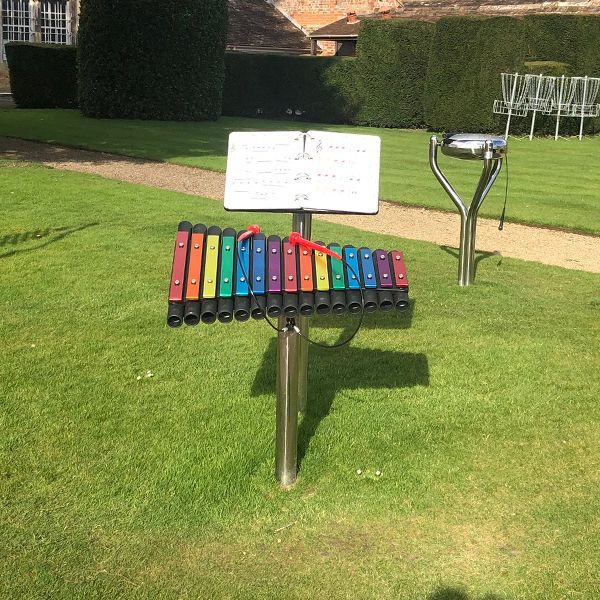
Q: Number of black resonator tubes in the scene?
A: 15